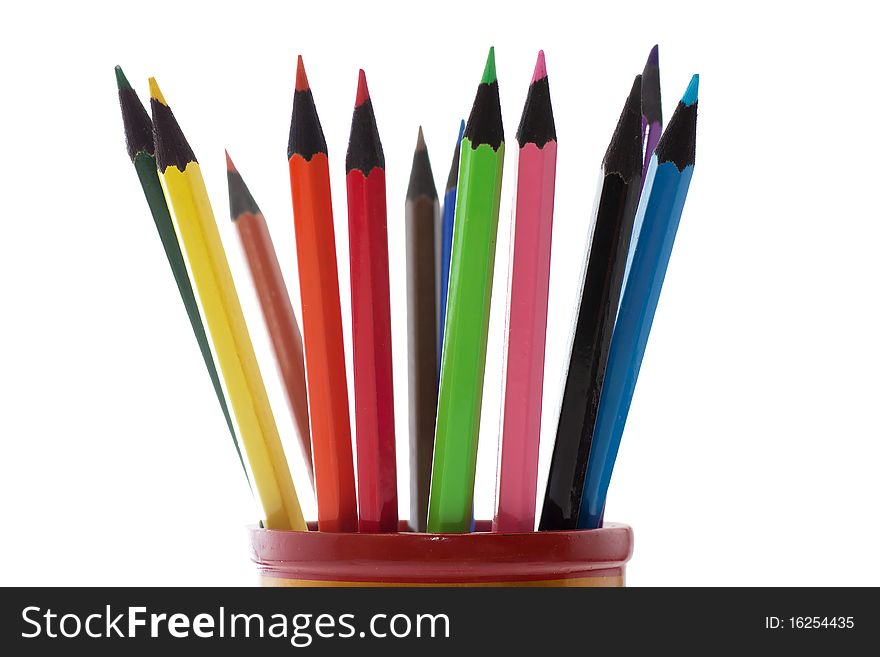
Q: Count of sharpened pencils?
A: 12